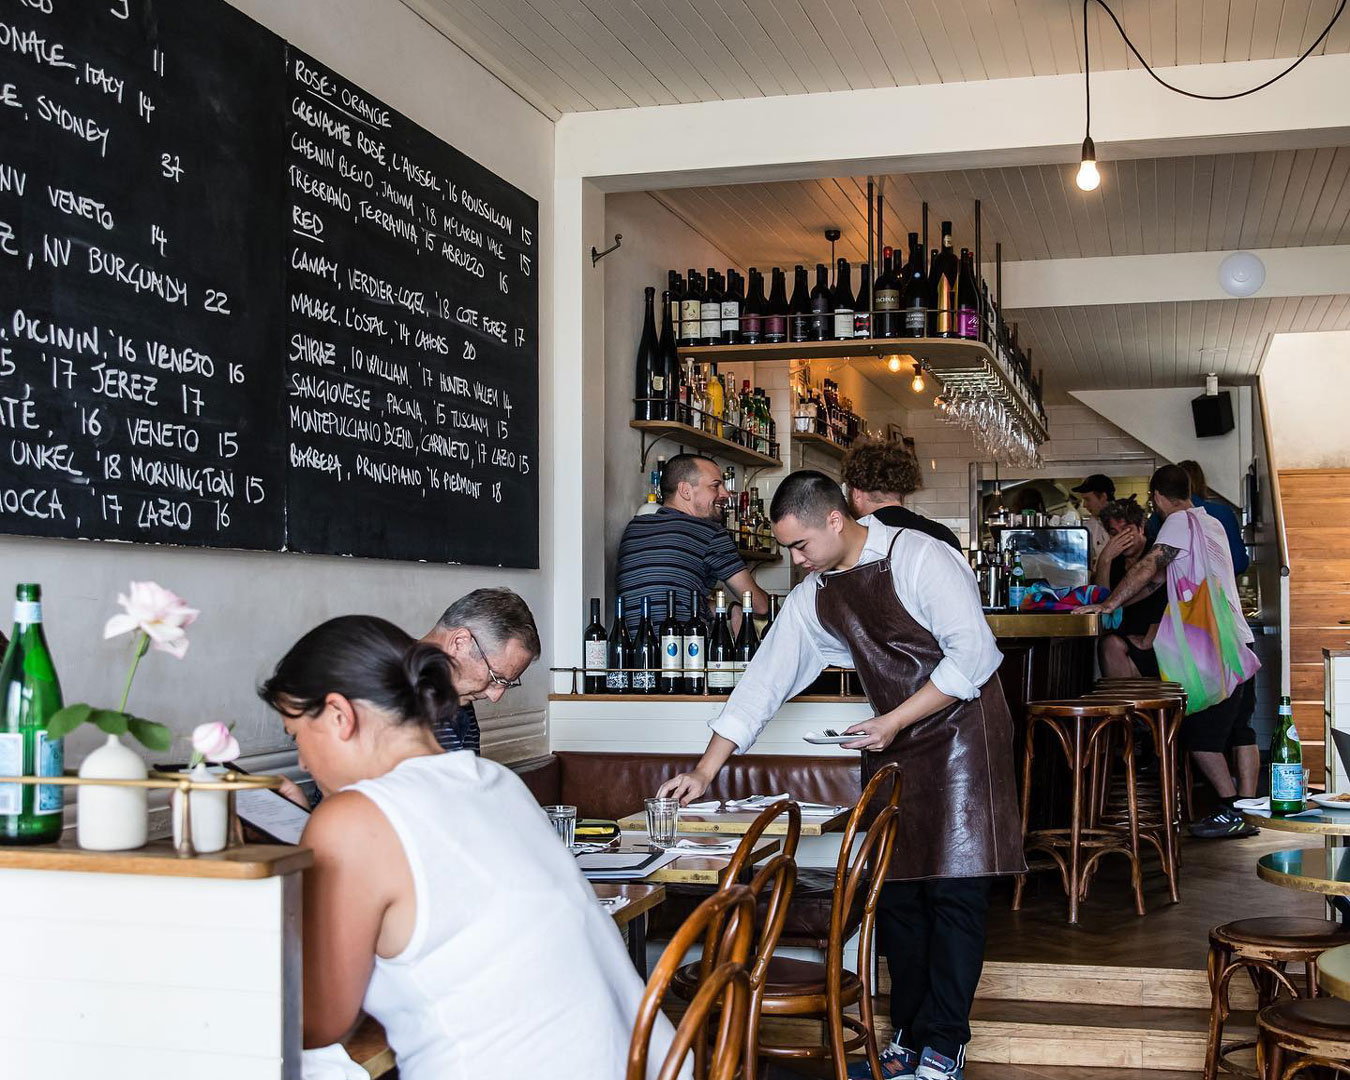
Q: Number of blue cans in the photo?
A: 0